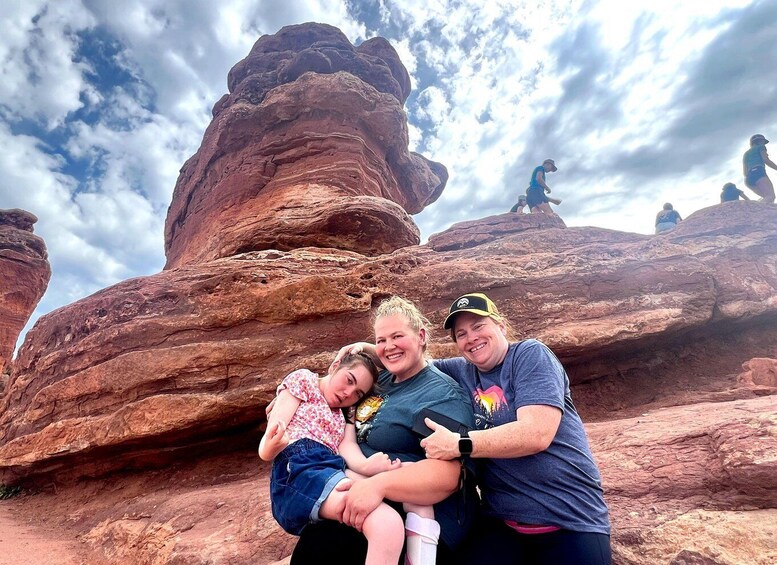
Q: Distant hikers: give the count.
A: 5